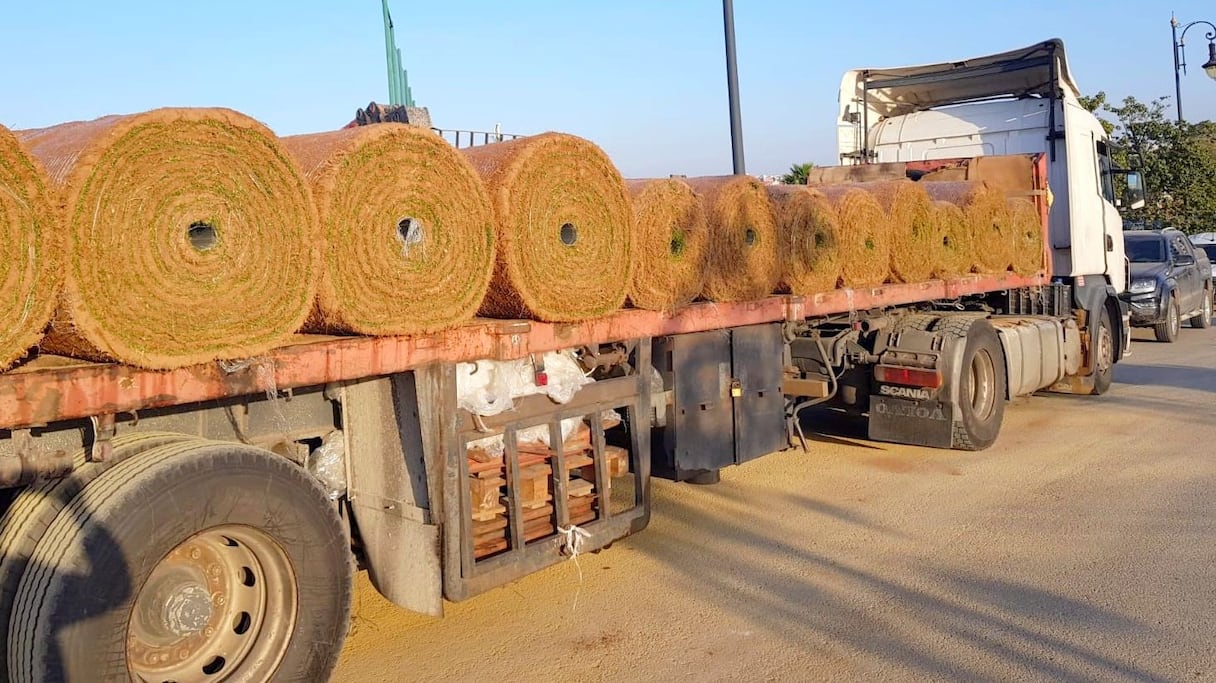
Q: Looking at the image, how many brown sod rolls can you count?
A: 12